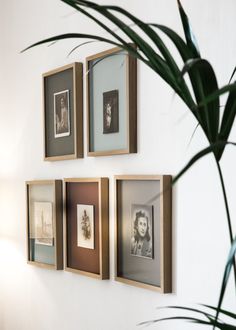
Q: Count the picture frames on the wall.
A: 5